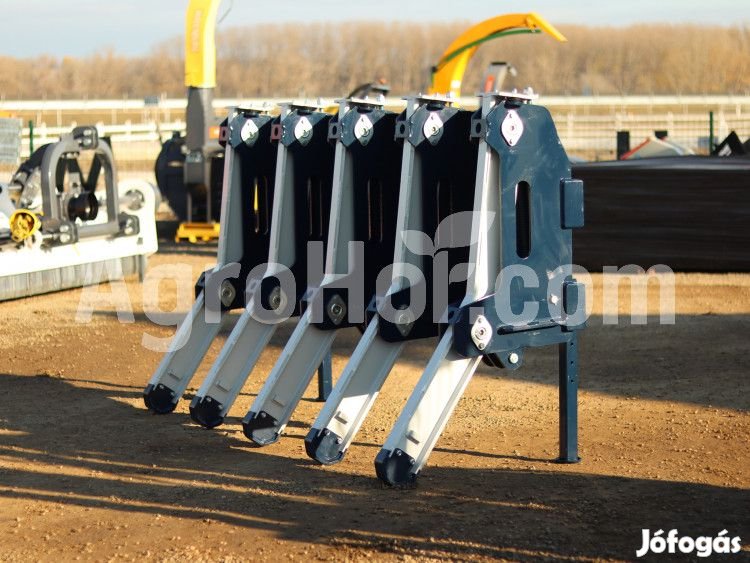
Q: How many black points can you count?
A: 5